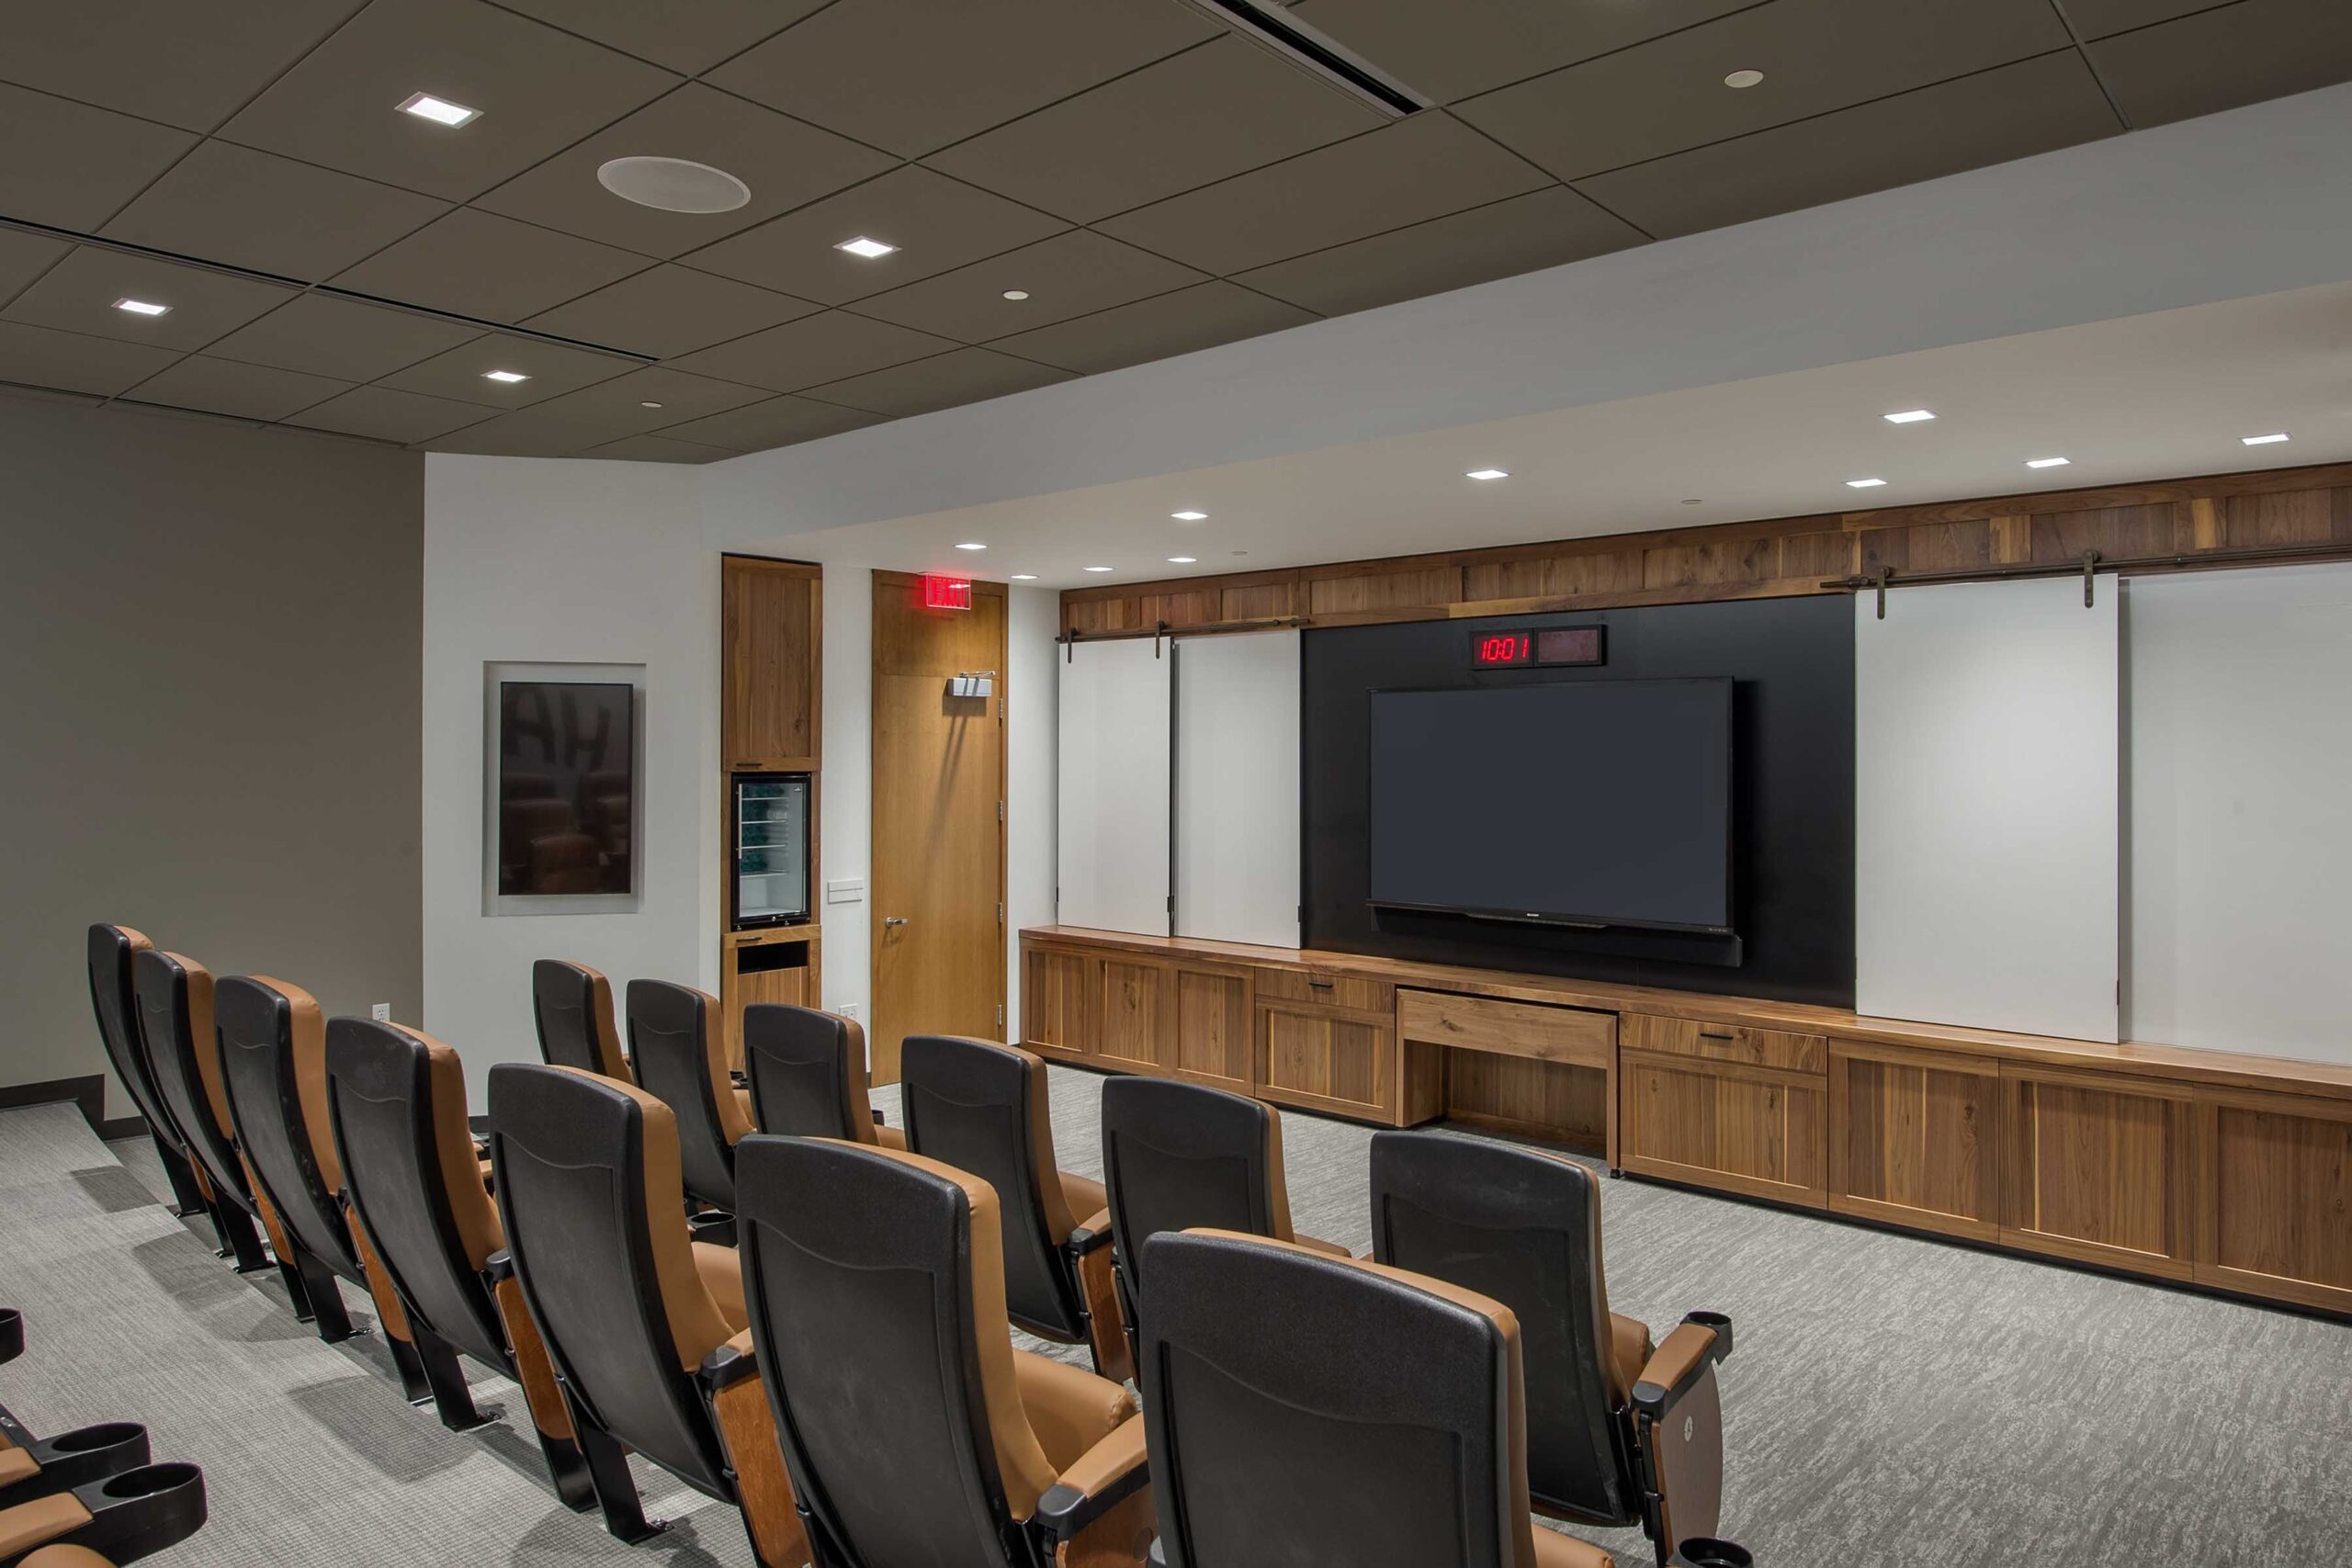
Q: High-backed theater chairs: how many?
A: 13